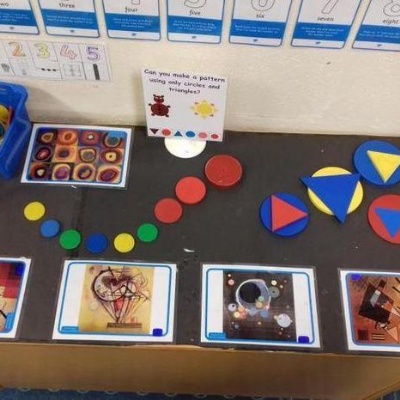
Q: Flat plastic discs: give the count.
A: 13